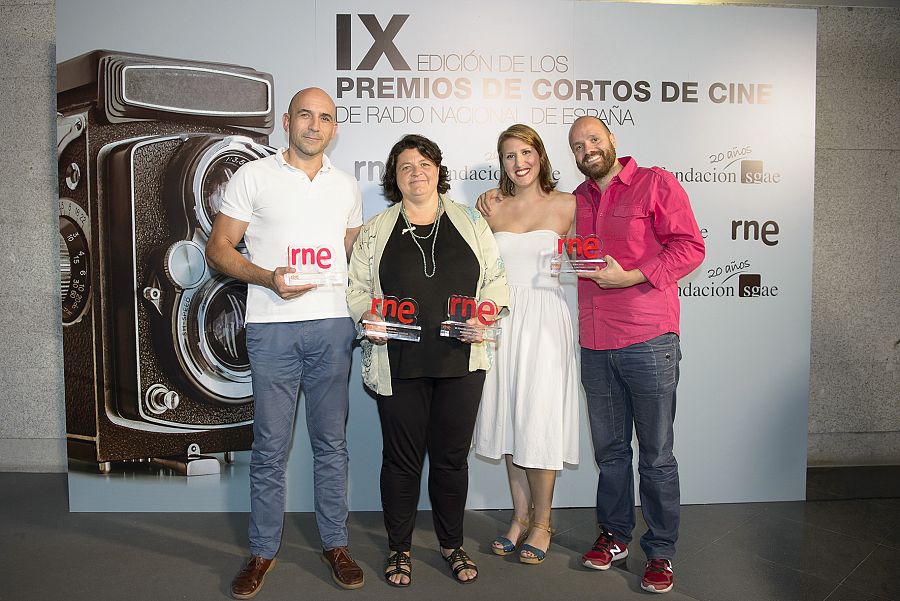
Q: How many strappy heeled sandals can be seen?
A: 2